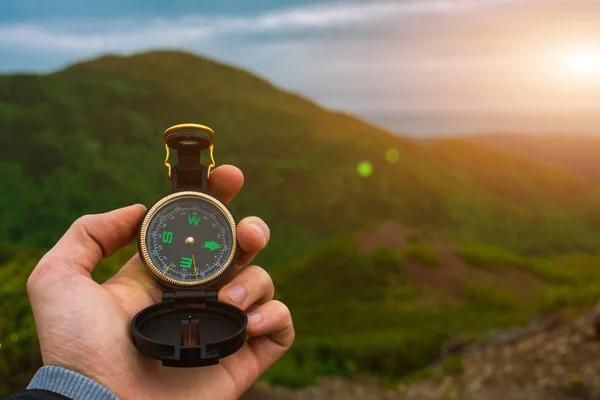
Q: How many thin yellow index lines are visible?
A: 2